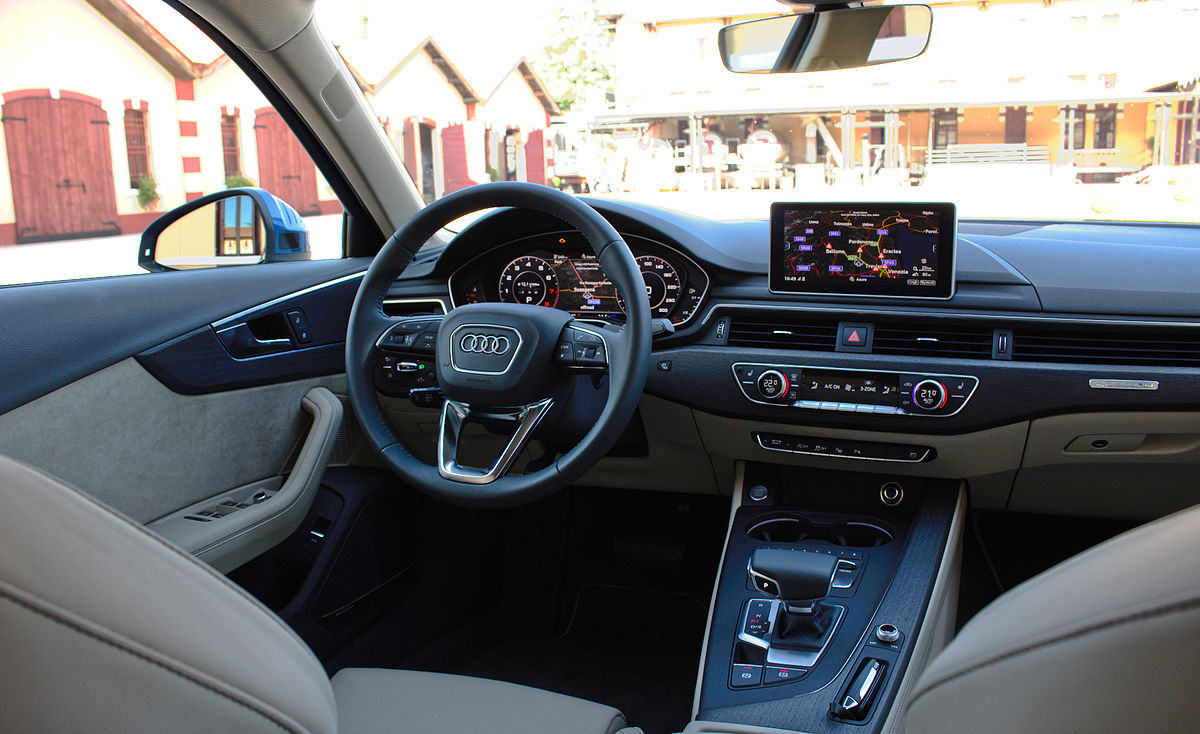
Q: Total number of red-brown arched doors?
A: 2